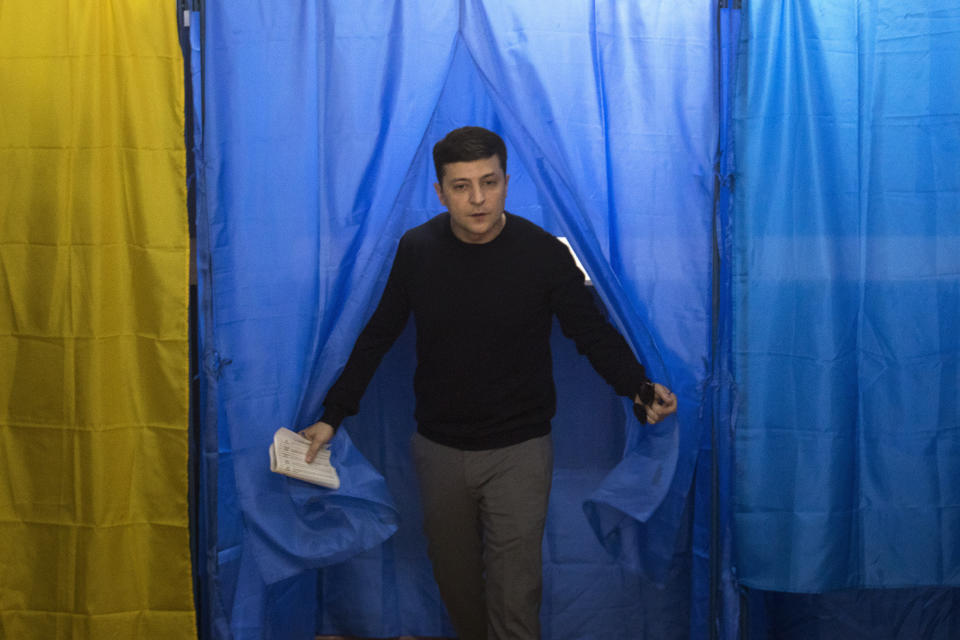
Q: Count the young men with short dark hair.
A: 1